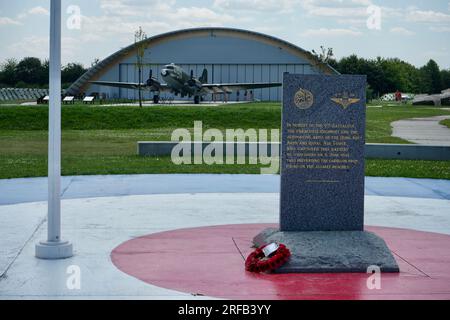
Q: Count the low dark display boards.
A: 3